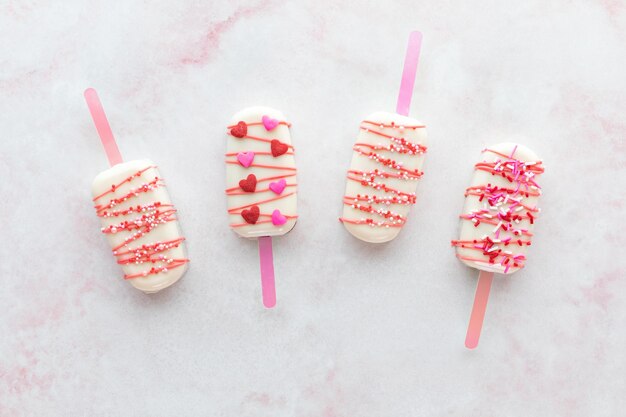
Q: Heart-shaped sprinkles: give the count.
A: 8